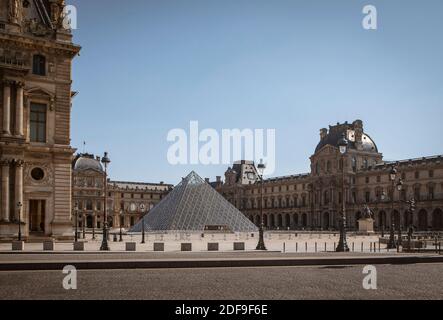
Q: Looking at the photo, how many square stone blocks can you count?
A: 8